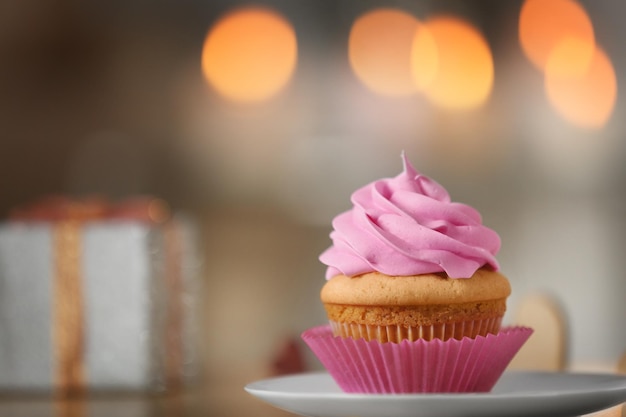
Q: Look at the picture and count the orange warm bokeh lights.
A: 5